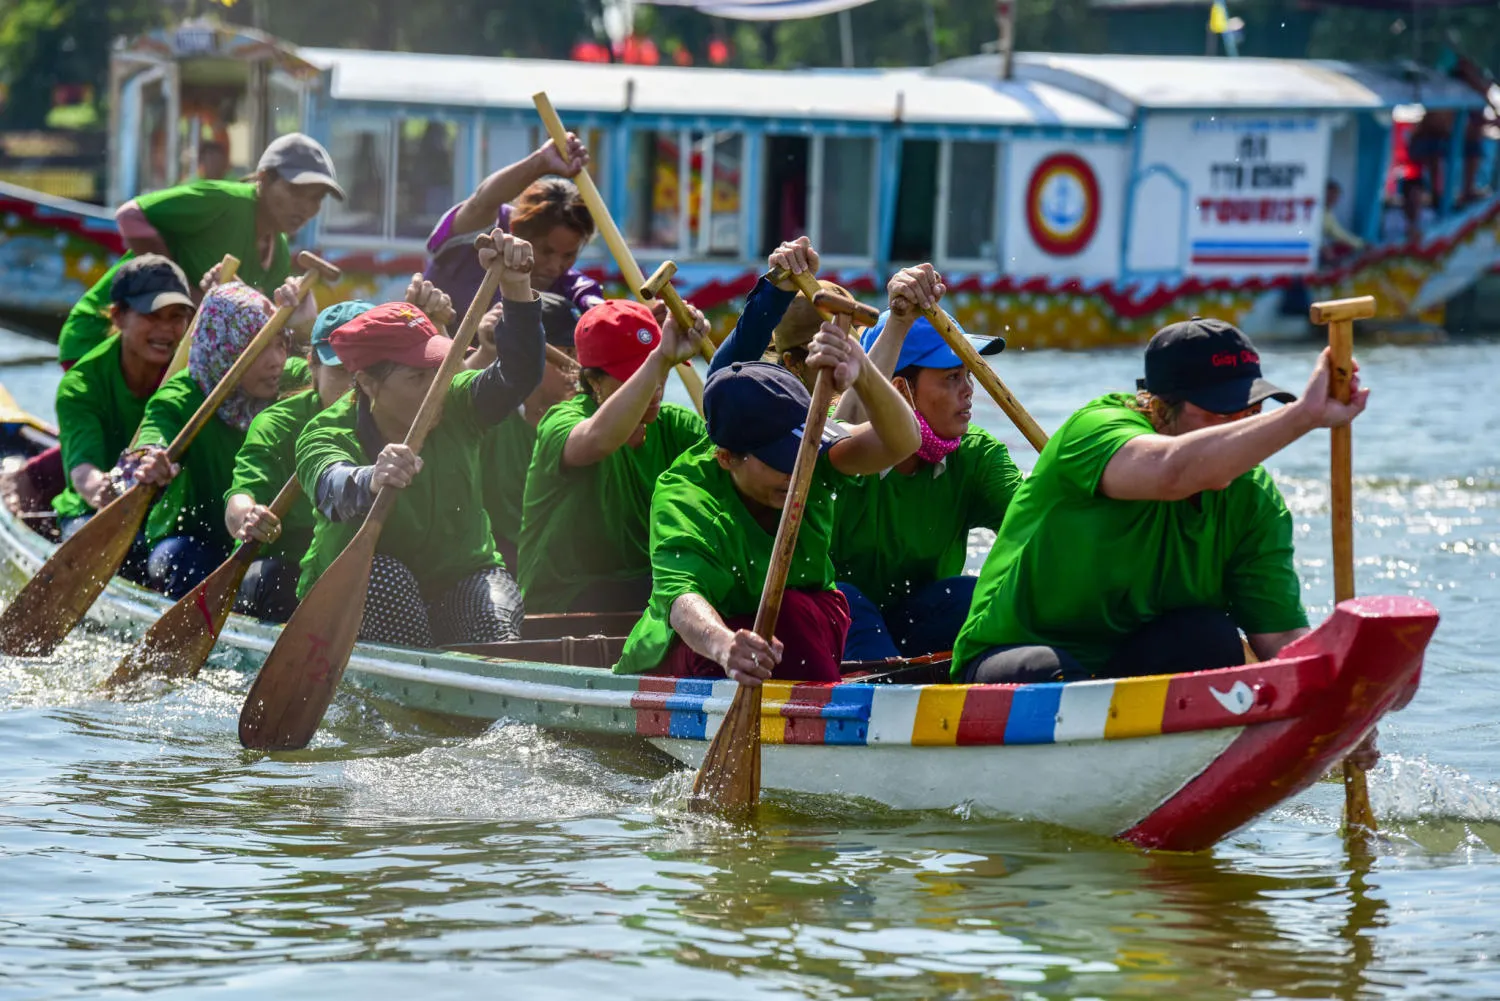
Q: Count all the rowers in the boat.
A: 12